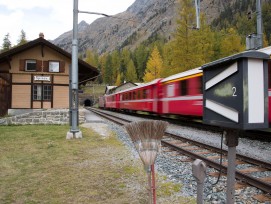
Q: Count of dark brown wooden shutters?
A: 4